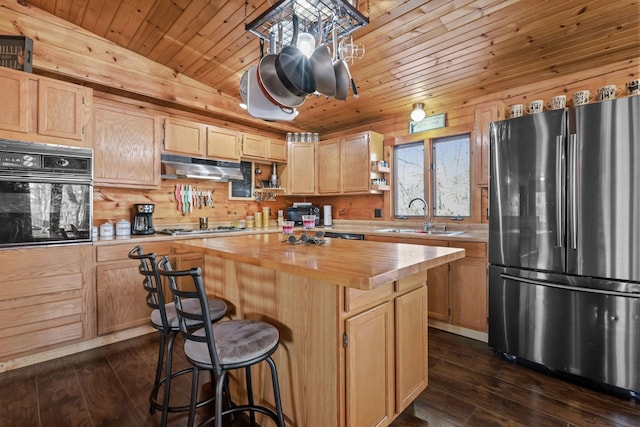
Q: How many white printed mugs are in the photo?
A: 6